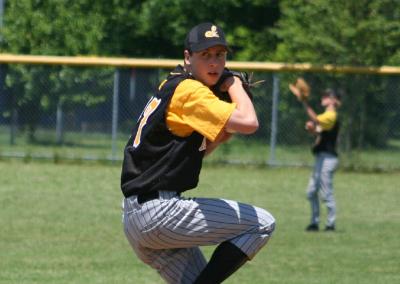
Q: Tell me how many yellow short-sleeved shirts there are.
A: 2